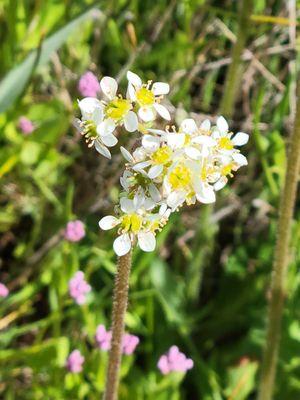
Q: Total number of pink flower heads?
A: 9